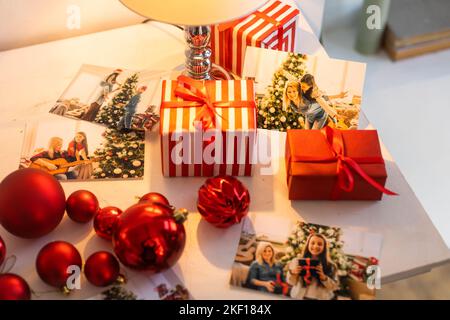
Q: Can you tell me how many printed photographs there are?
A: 5